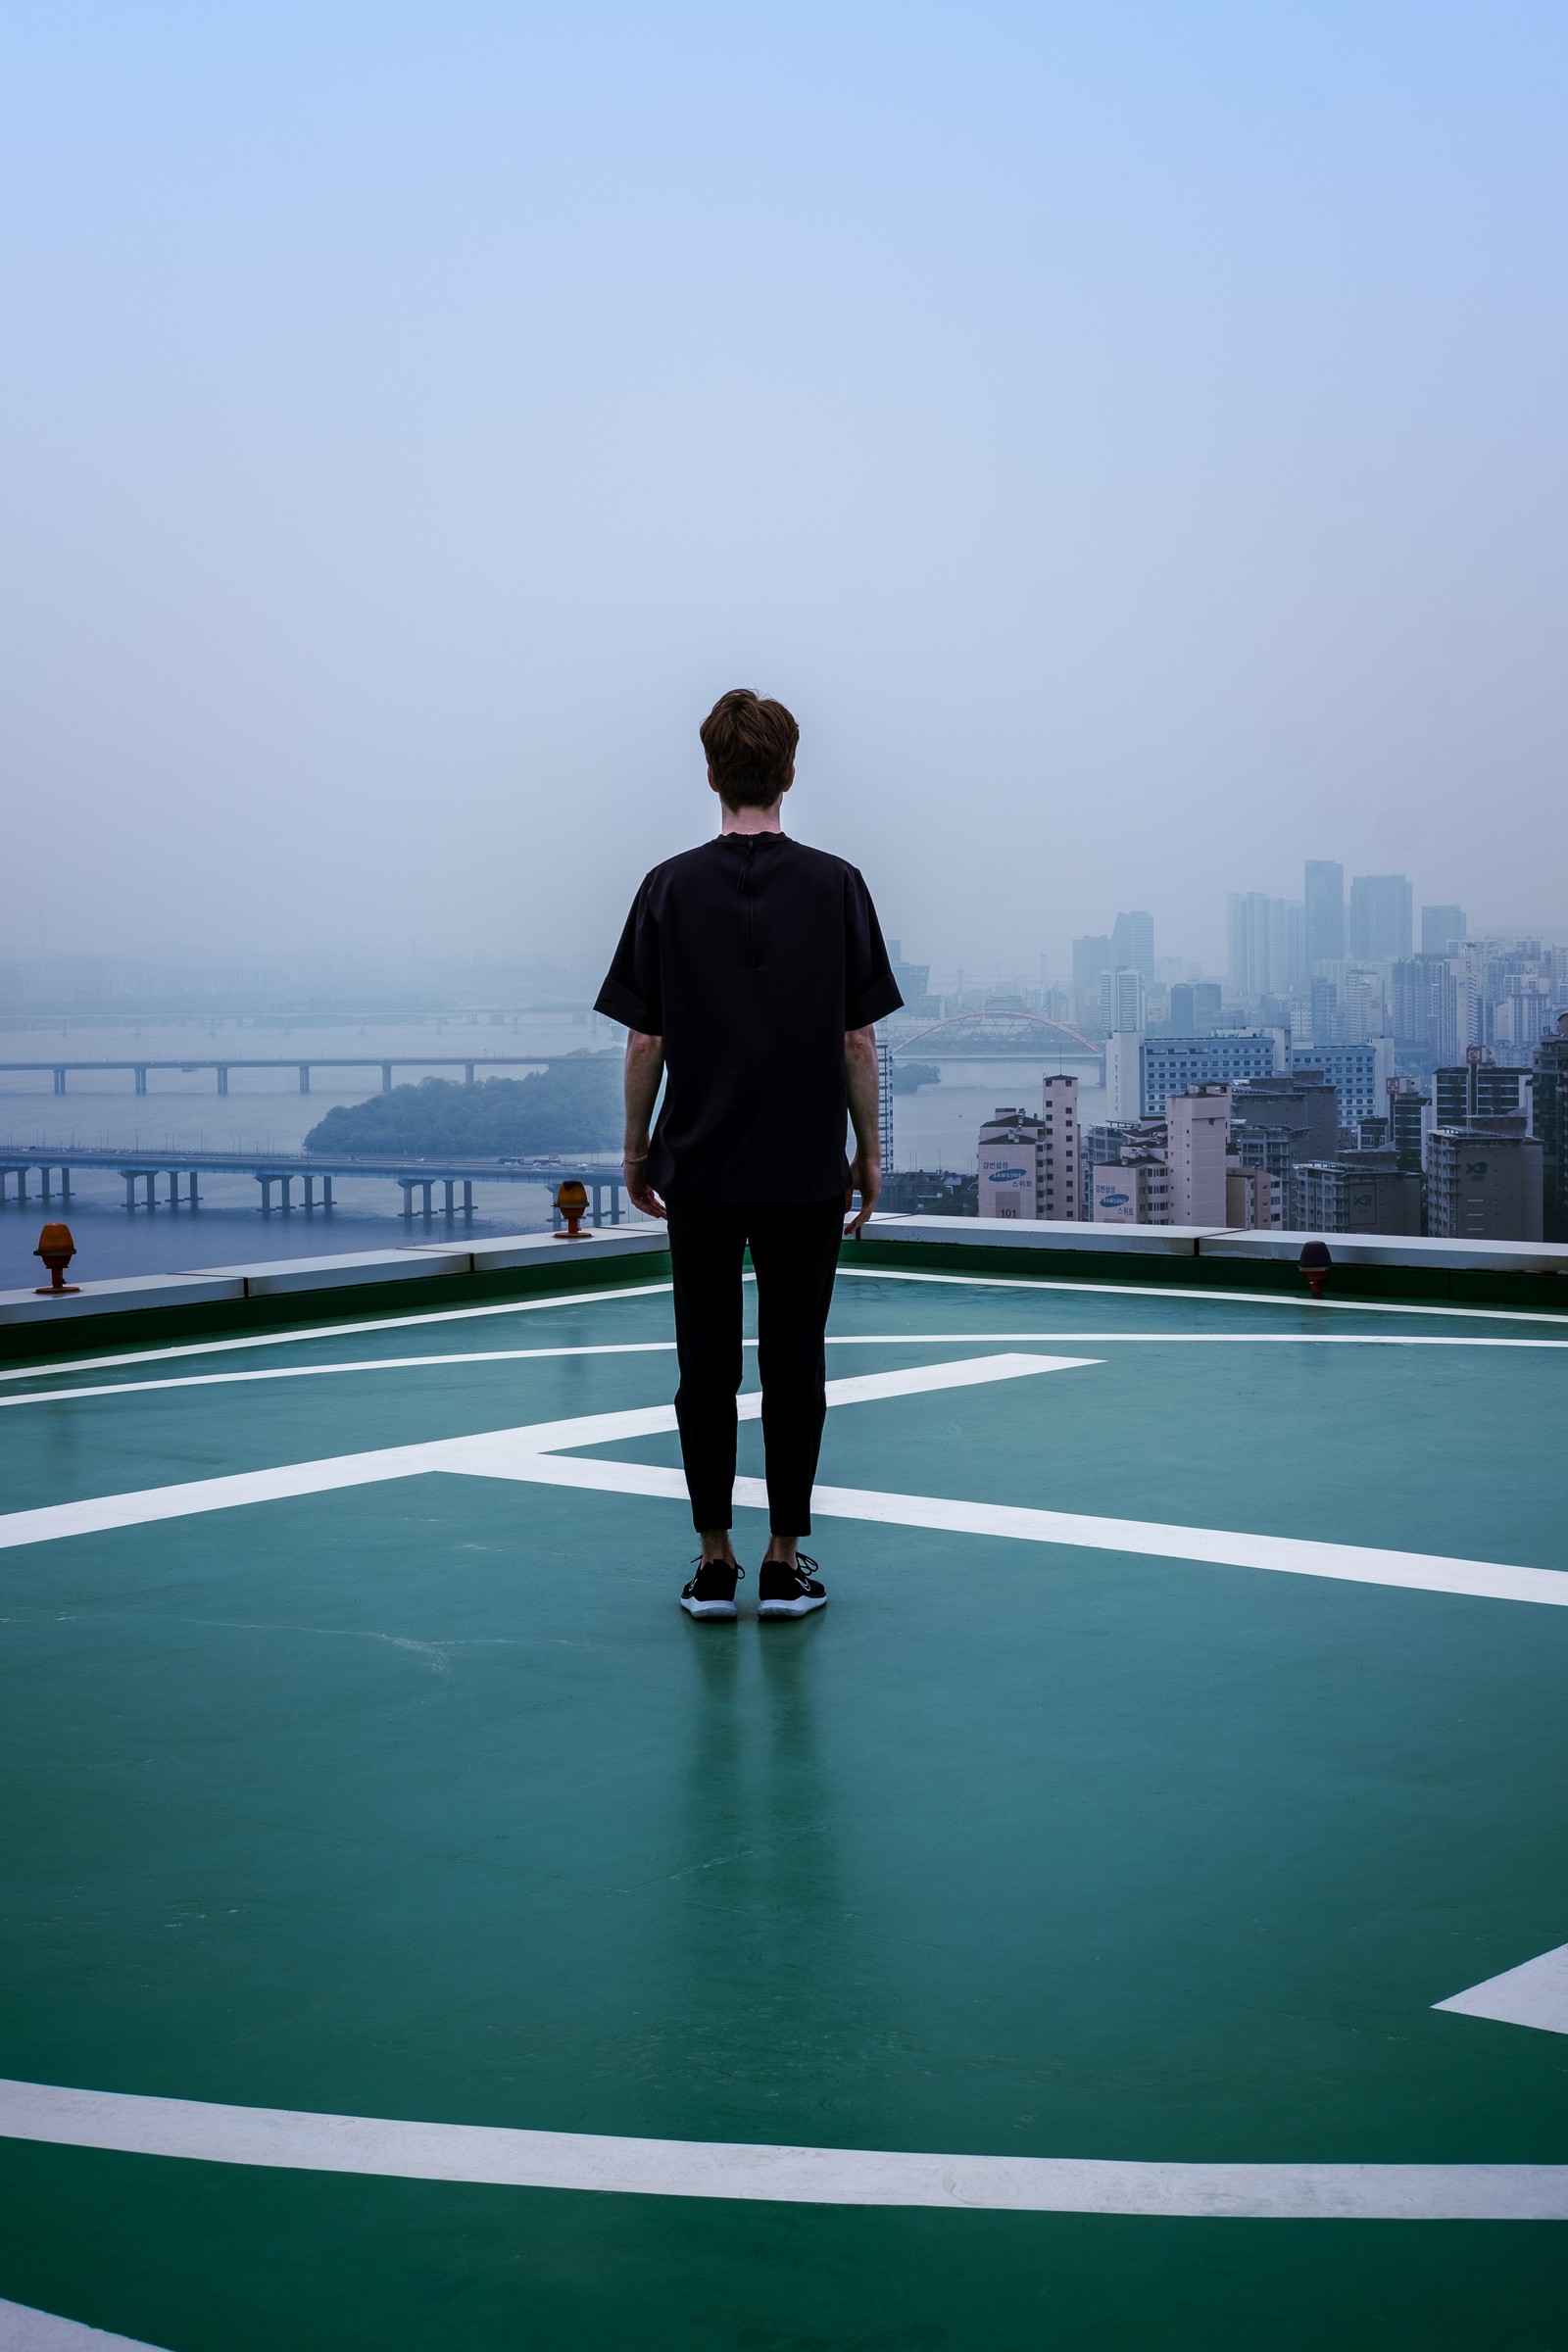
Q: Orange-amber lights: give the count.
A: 2